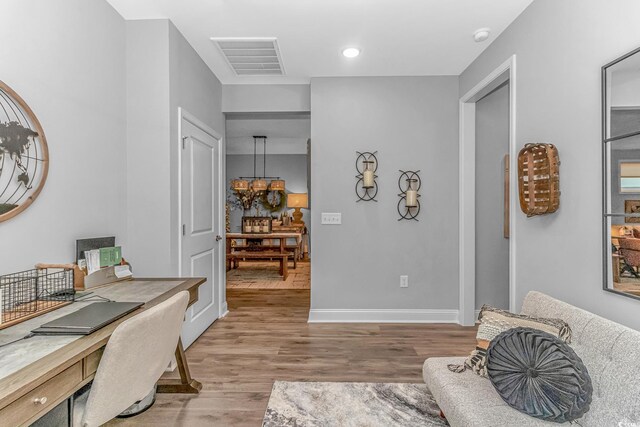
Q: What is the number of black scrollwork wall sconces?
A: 2